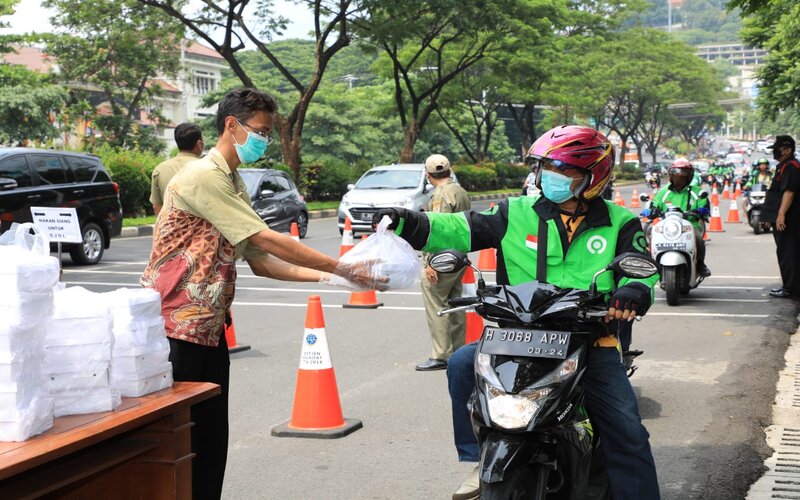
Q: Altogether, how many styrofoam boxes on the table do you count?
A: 15